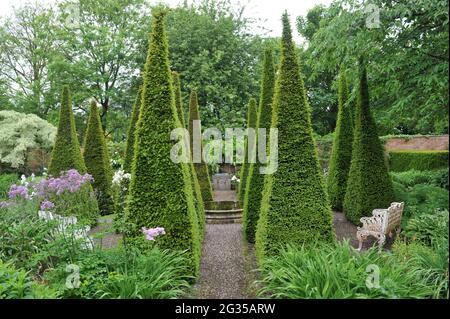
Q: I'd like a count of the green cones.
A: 11